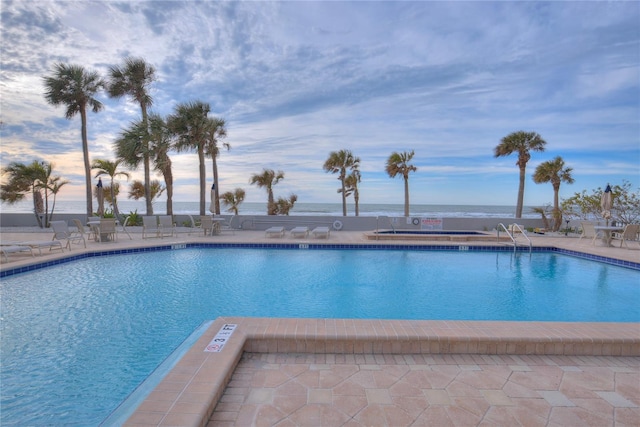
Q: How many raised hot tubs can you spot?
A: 1